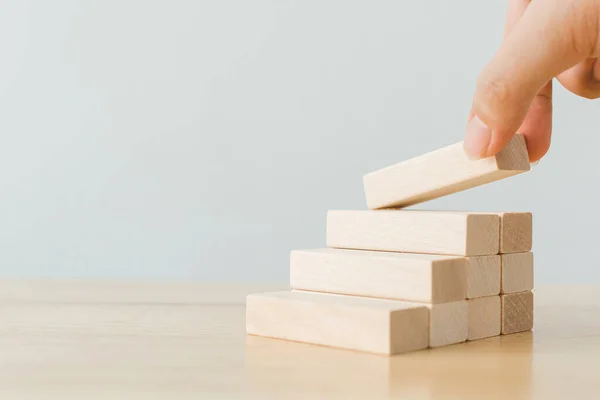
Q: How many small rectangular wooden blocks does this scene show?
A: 10